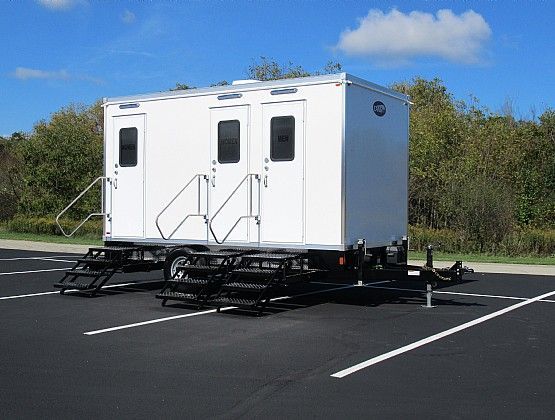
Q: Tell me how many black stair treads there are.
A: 12